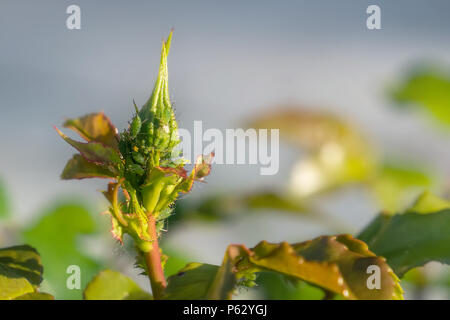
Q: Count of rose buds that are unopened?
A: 1